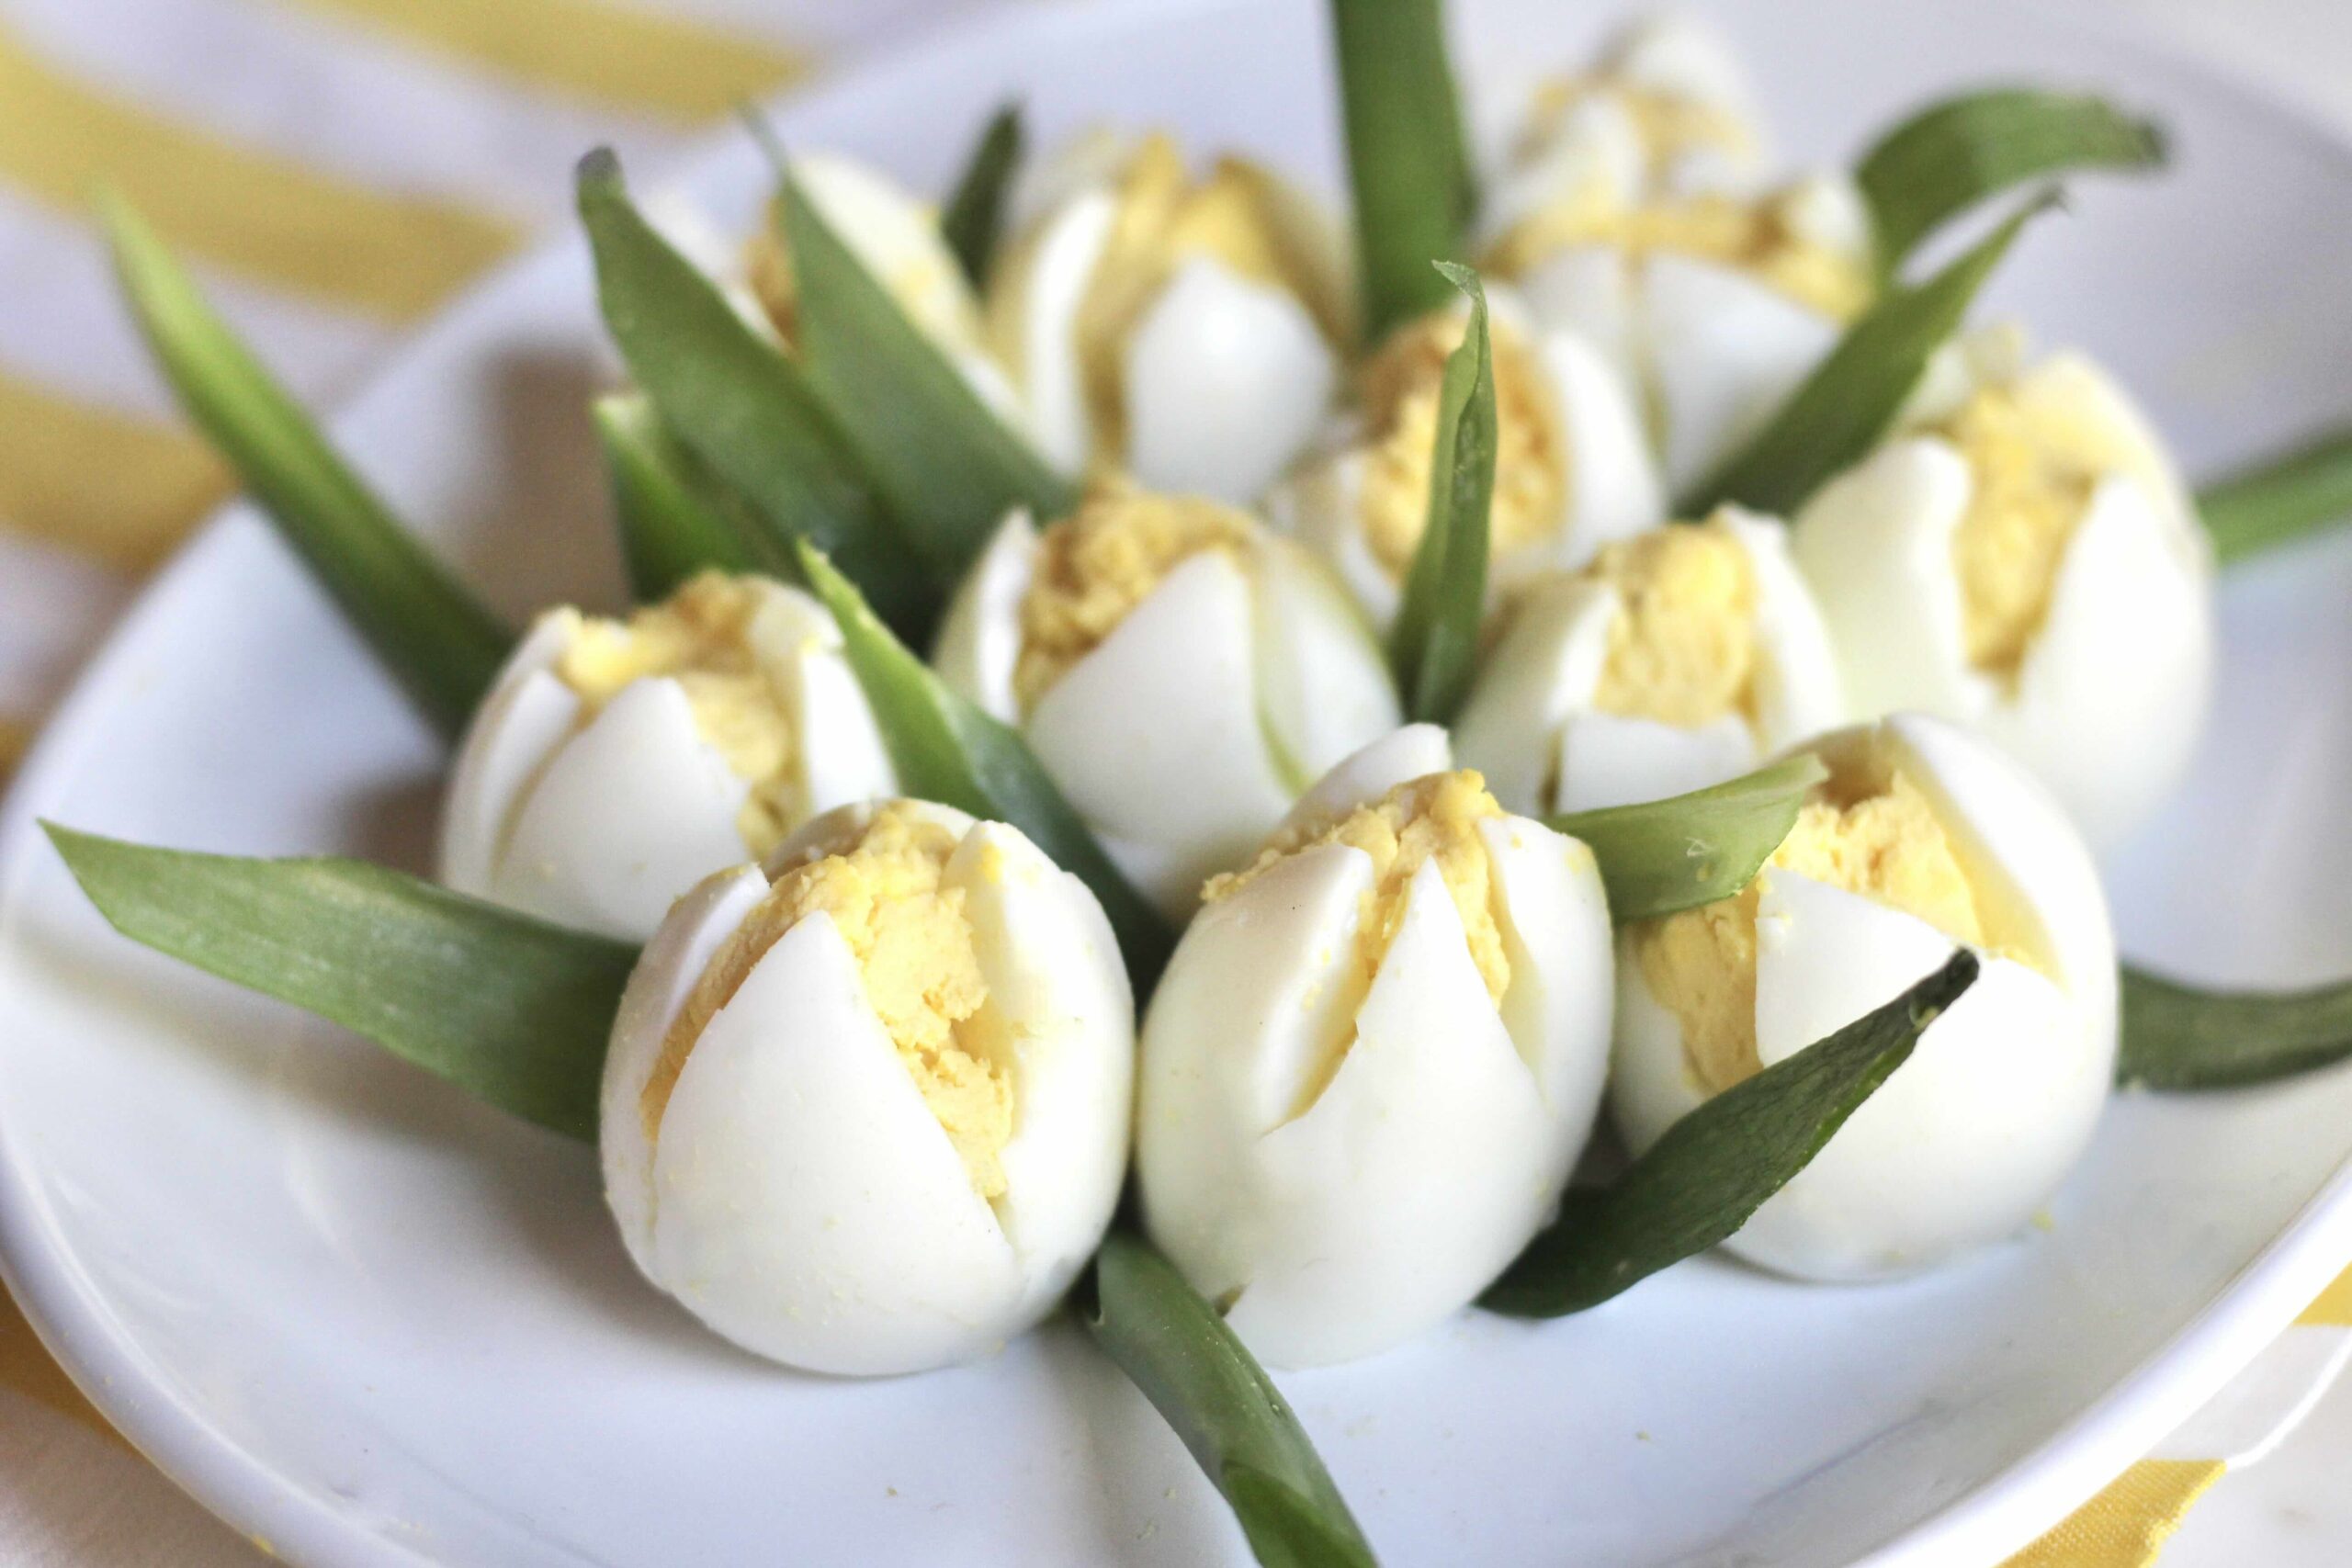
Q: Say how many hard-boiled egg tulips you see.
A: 12